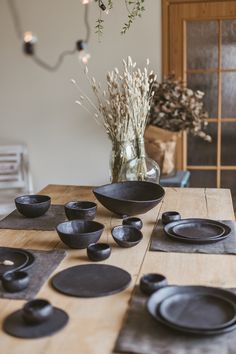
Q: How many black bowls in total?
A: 11